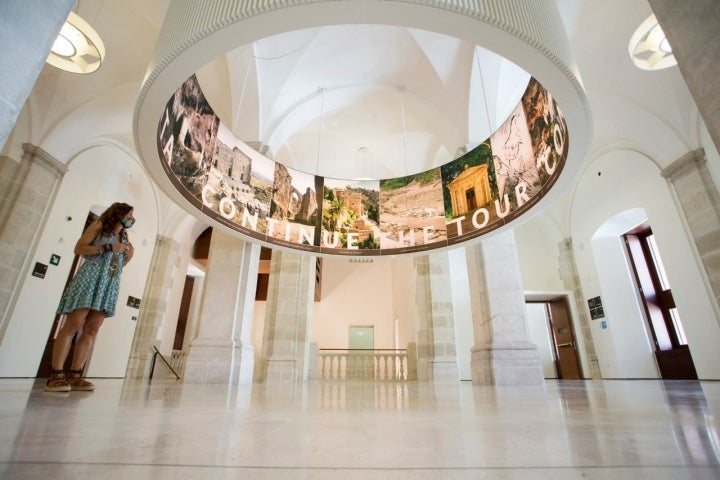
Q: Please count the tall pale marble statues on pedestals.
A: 0